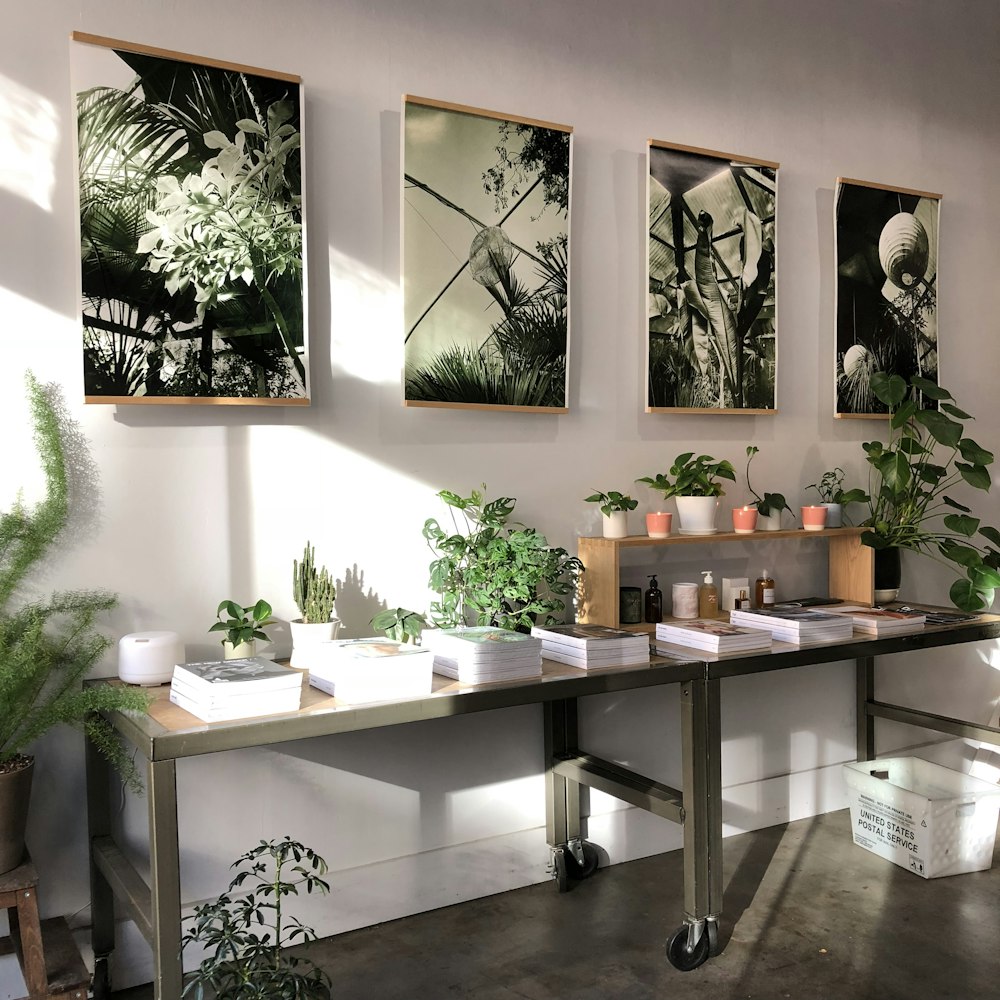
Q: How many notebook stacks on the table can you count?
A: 7